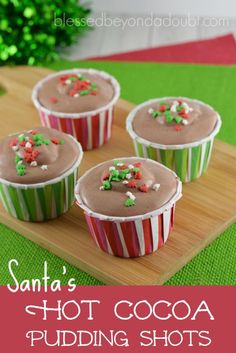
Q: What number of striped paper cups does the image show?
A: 4